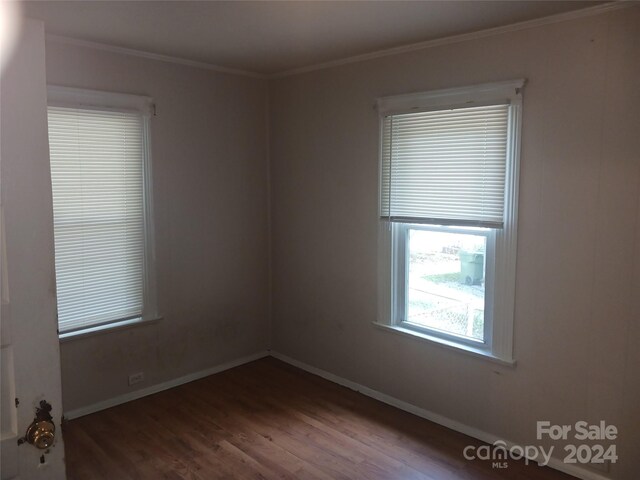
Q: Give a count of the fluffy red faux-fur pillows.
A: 0